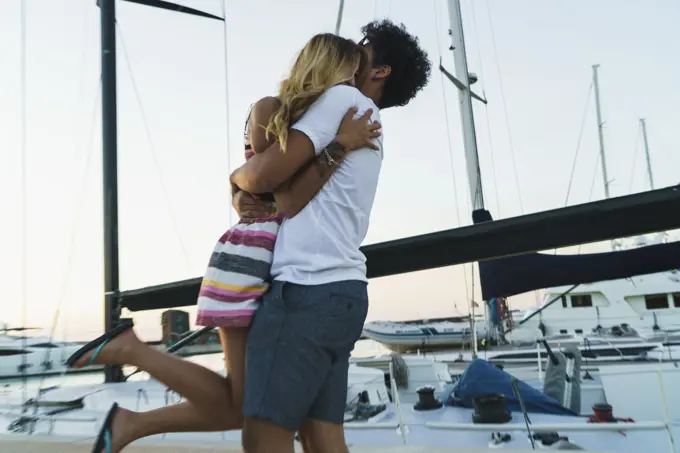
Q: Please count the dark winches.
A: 2